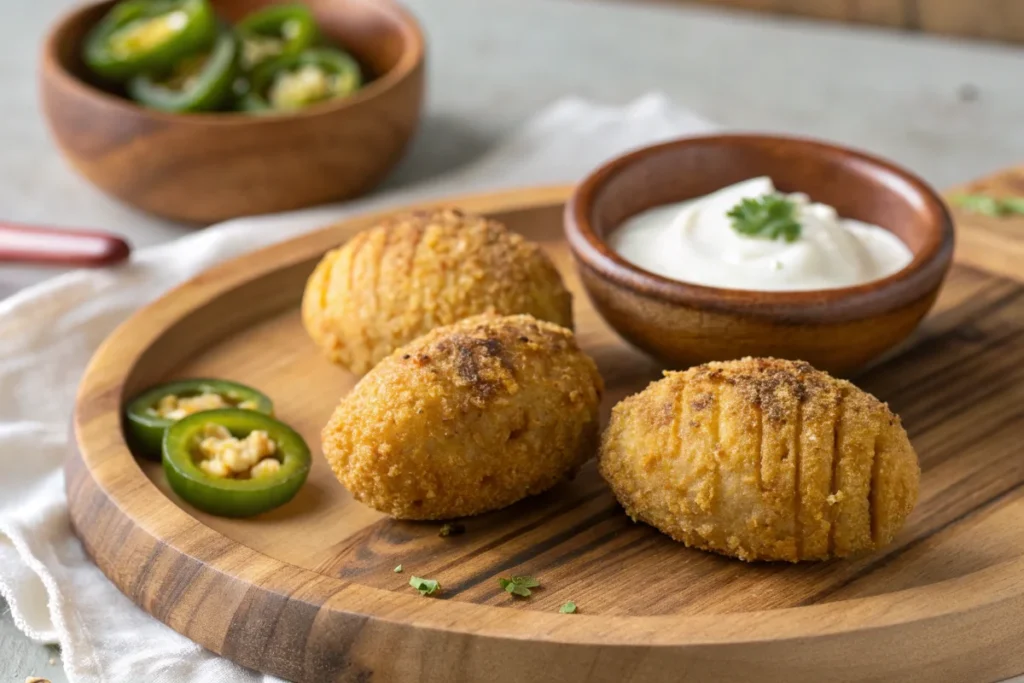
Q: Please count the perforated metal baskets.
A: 0